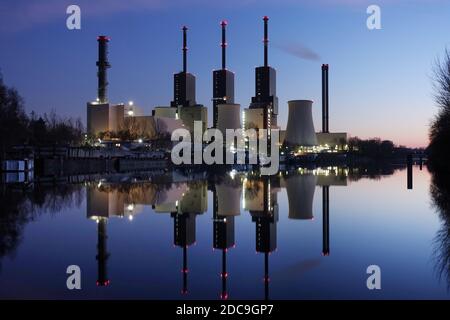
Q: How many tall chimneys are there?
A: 5